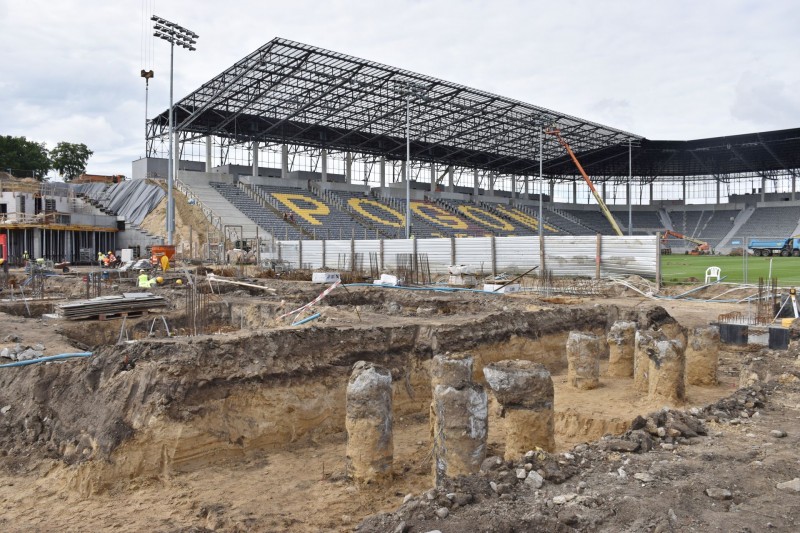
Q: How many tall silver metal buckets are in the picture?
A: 0